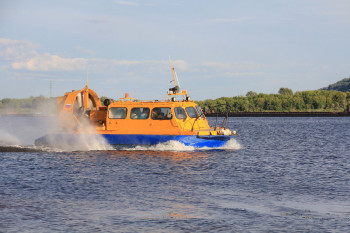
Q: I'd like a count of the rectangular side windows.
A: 3